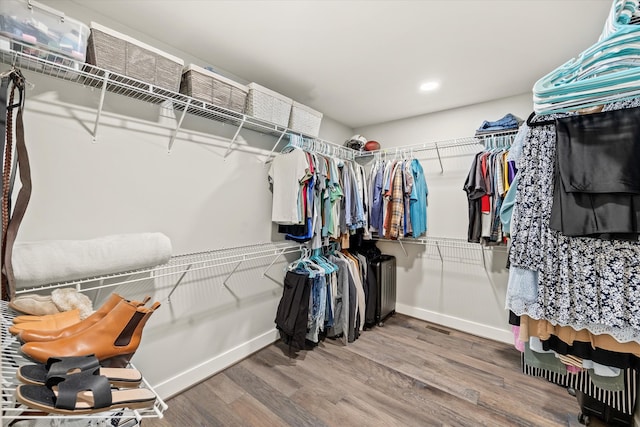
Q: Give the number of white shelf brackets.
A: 12